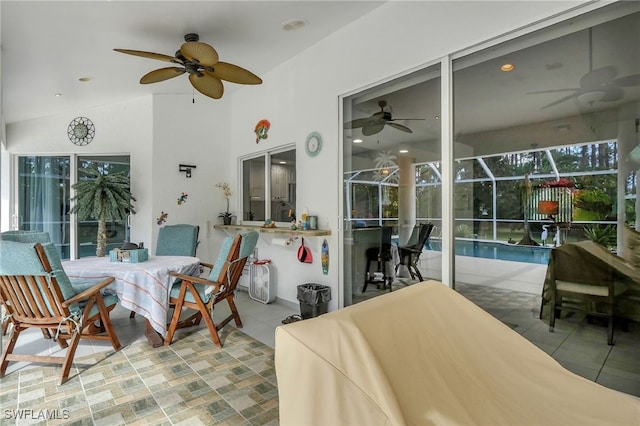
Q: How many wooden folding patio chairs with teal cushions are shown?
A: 4